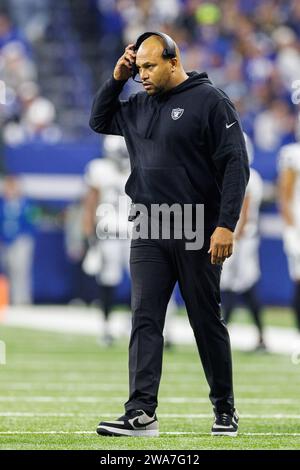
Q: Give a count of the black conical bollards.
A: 0